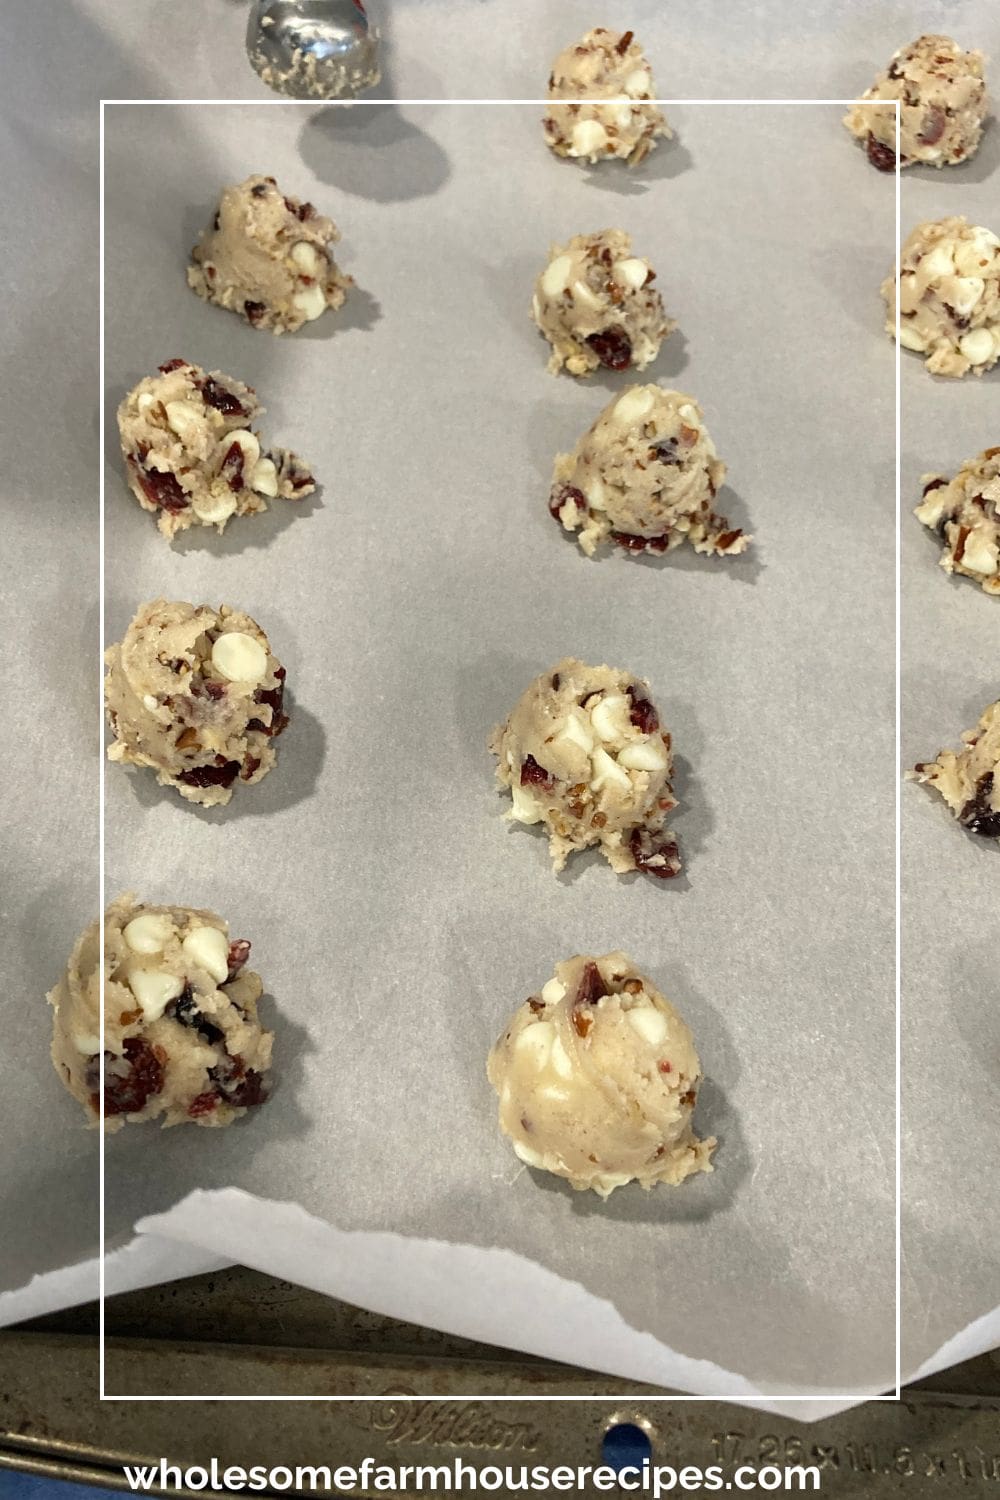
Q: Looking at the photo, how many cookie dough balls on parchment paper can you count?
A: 13